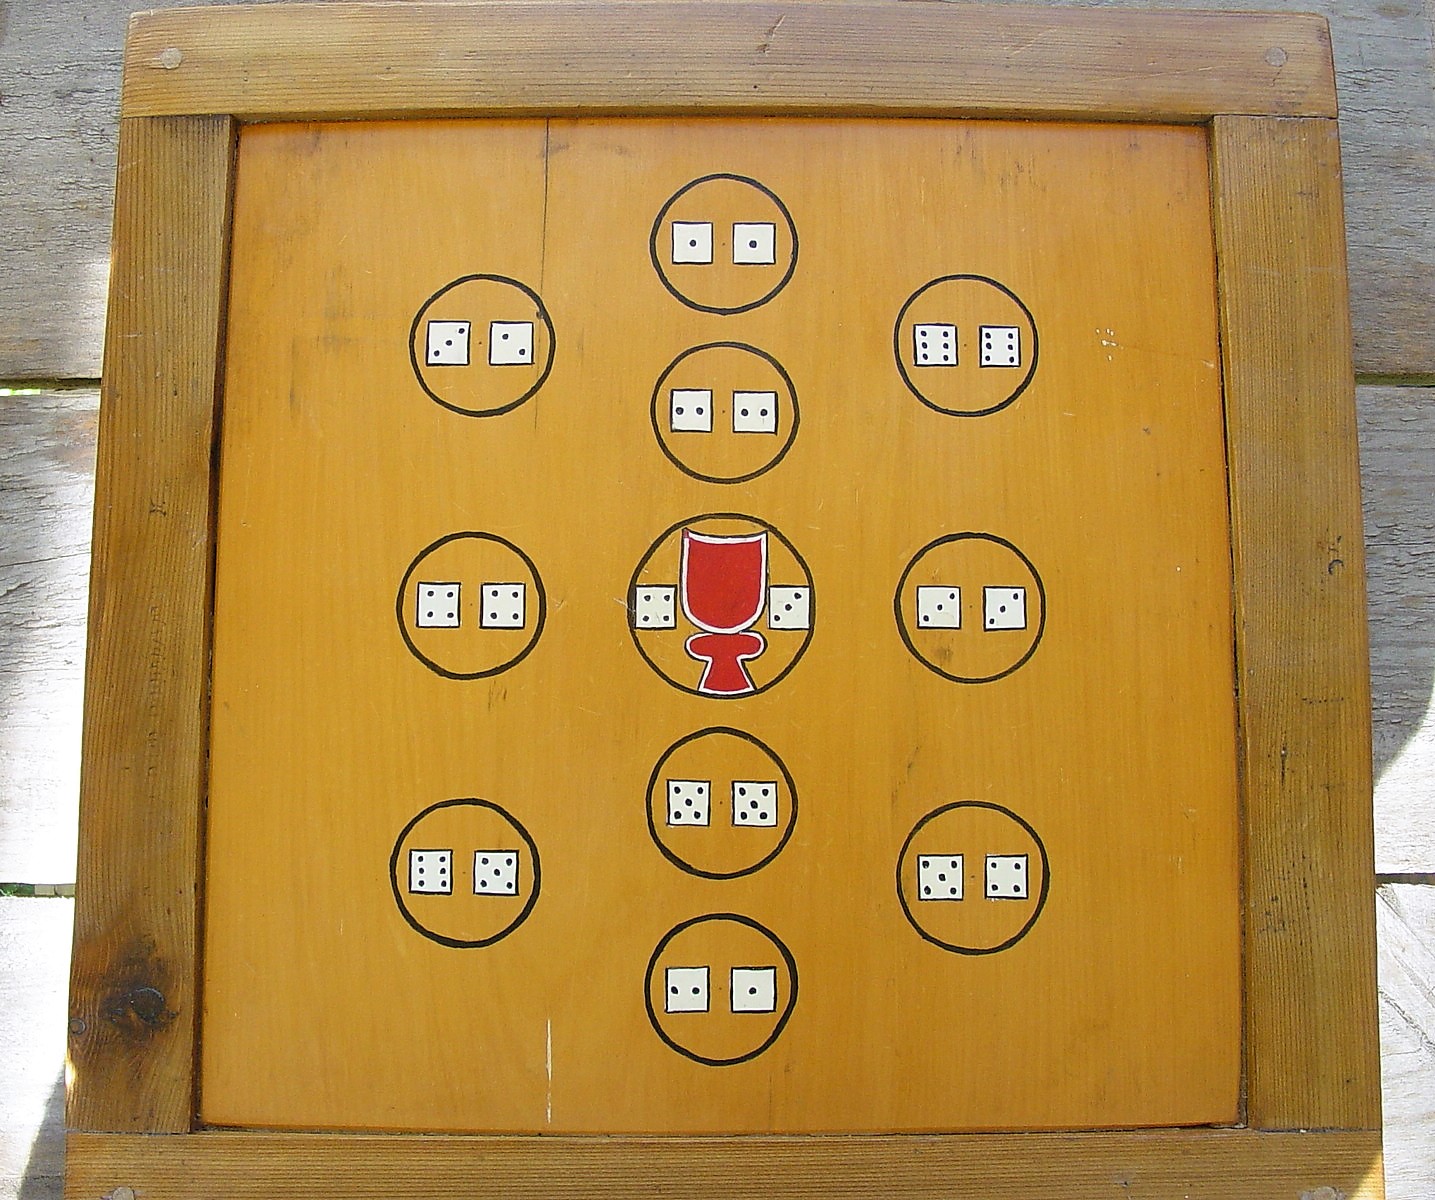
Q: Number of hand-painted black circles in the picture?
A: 11